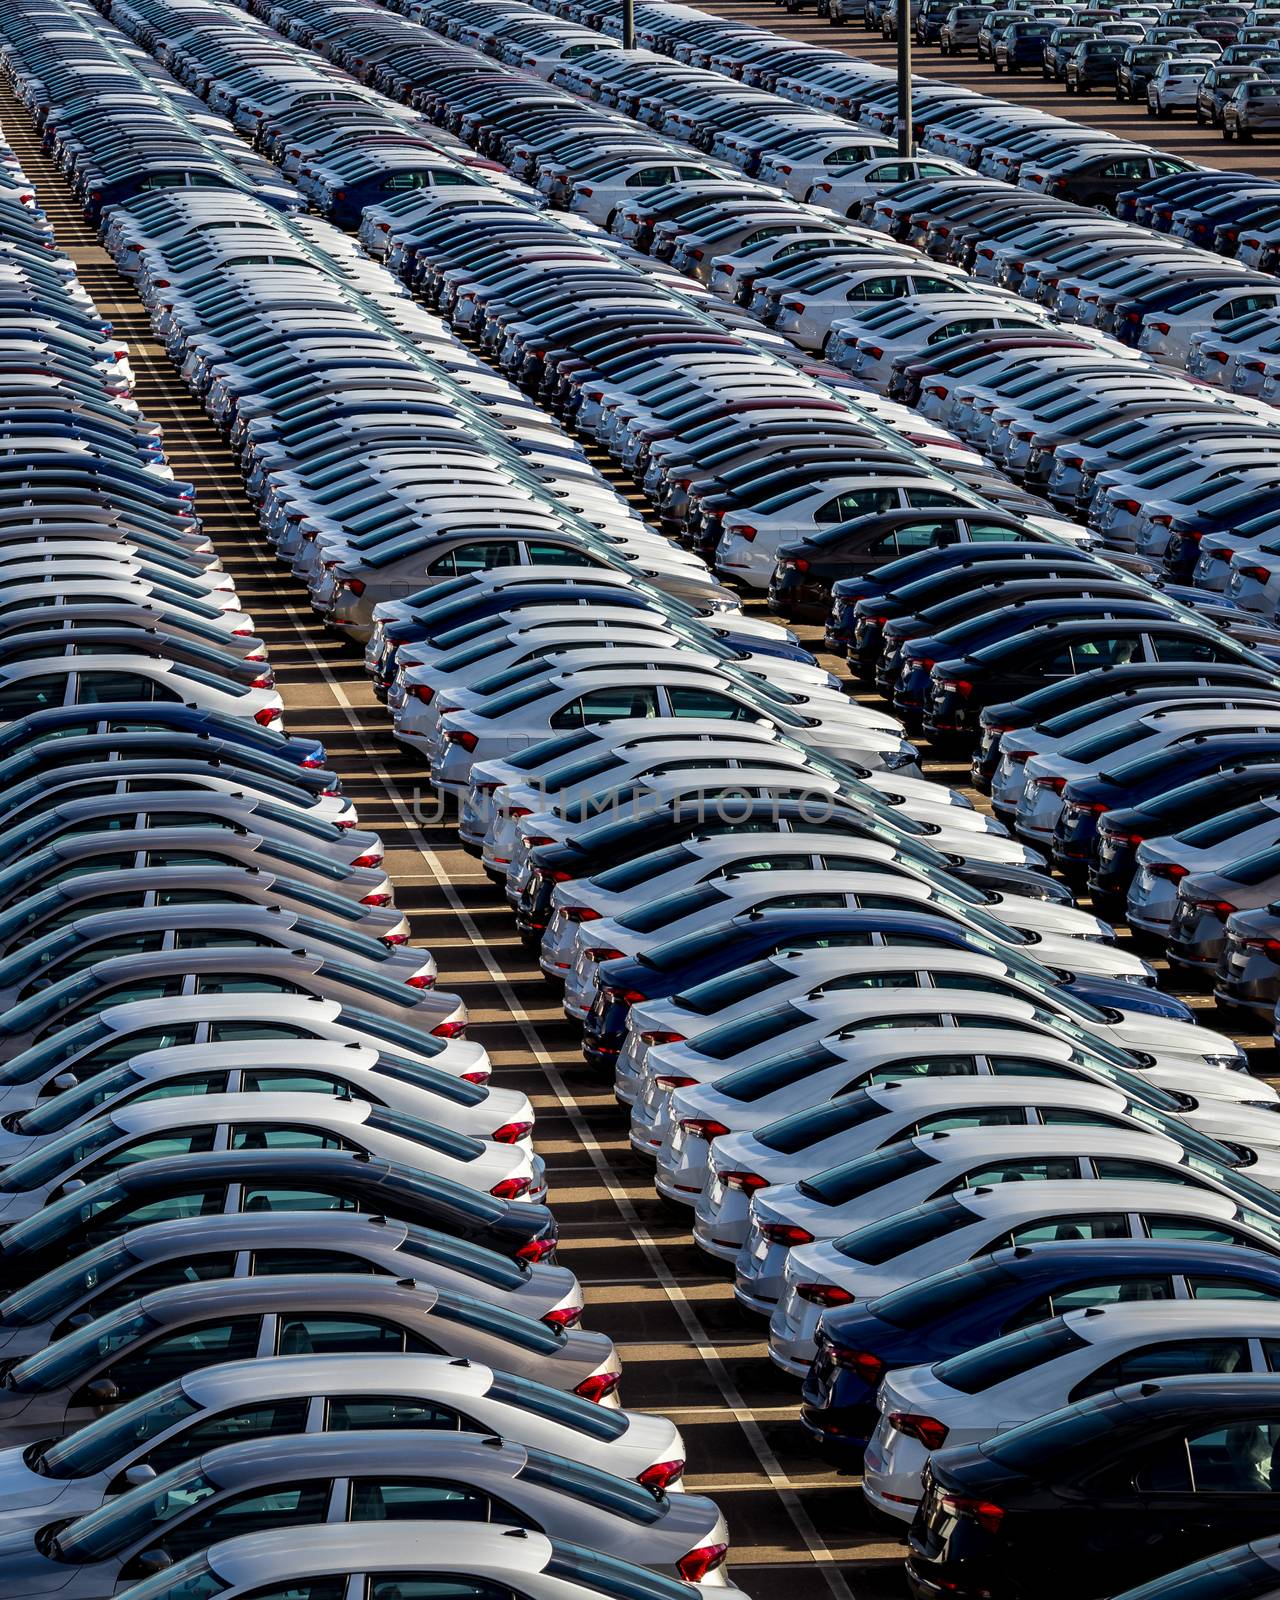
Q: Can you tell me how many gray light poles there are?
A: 2